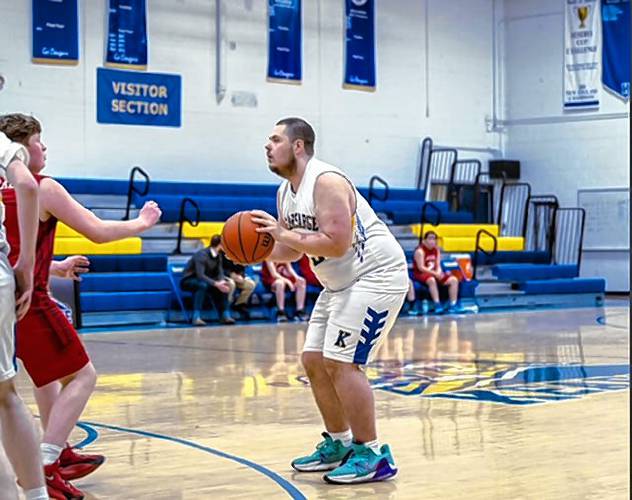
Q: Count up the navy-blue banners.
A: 5